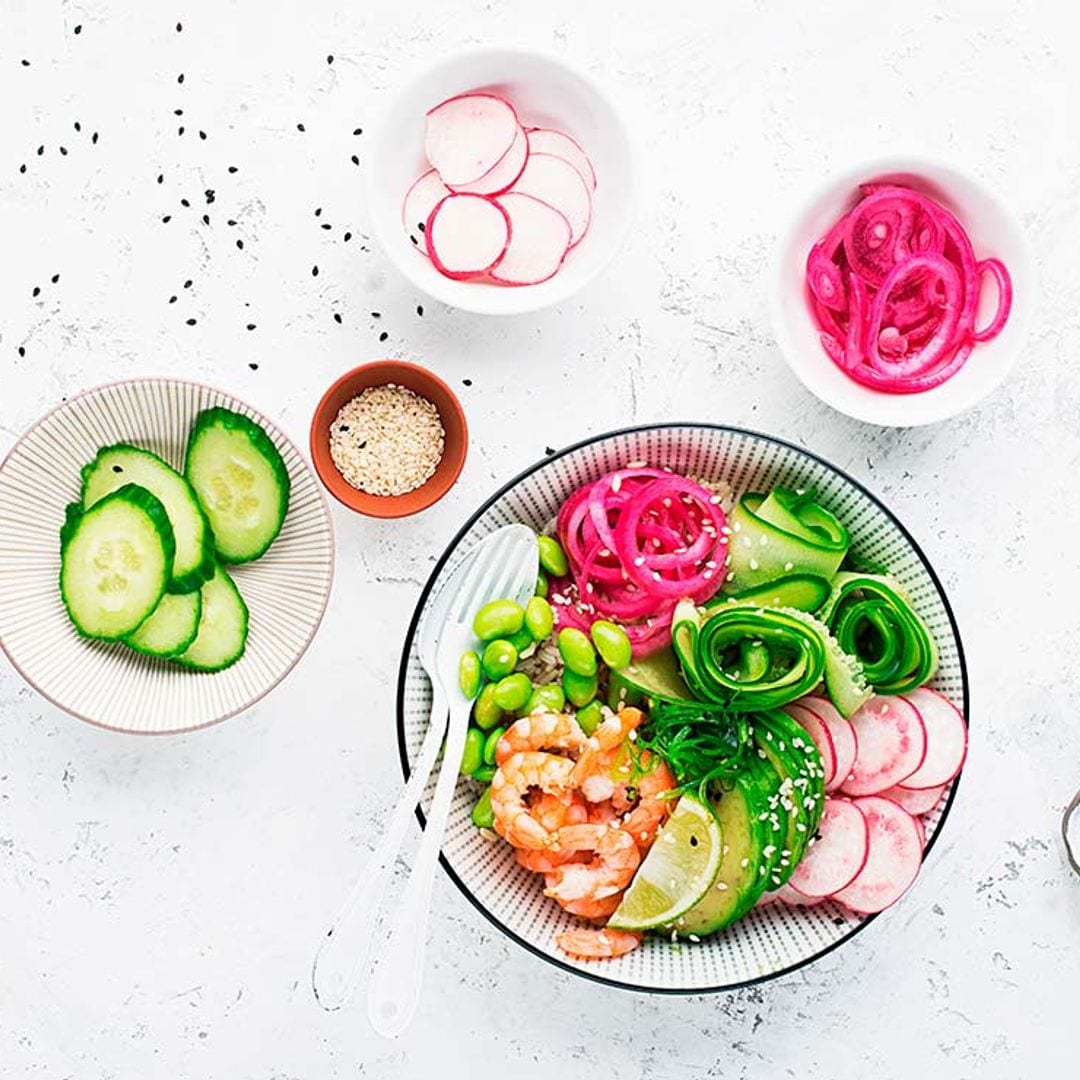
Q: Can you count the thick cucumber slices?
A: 5